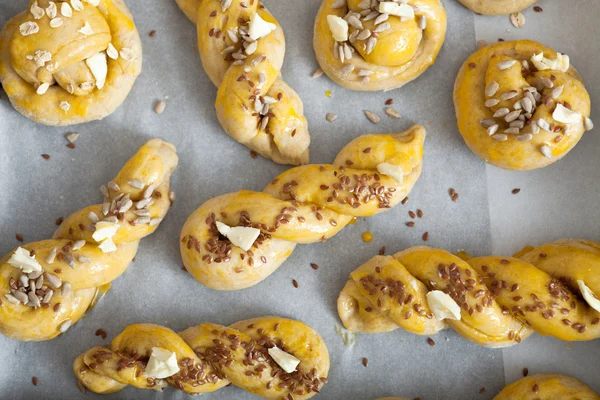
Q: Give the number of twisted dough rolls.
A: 5